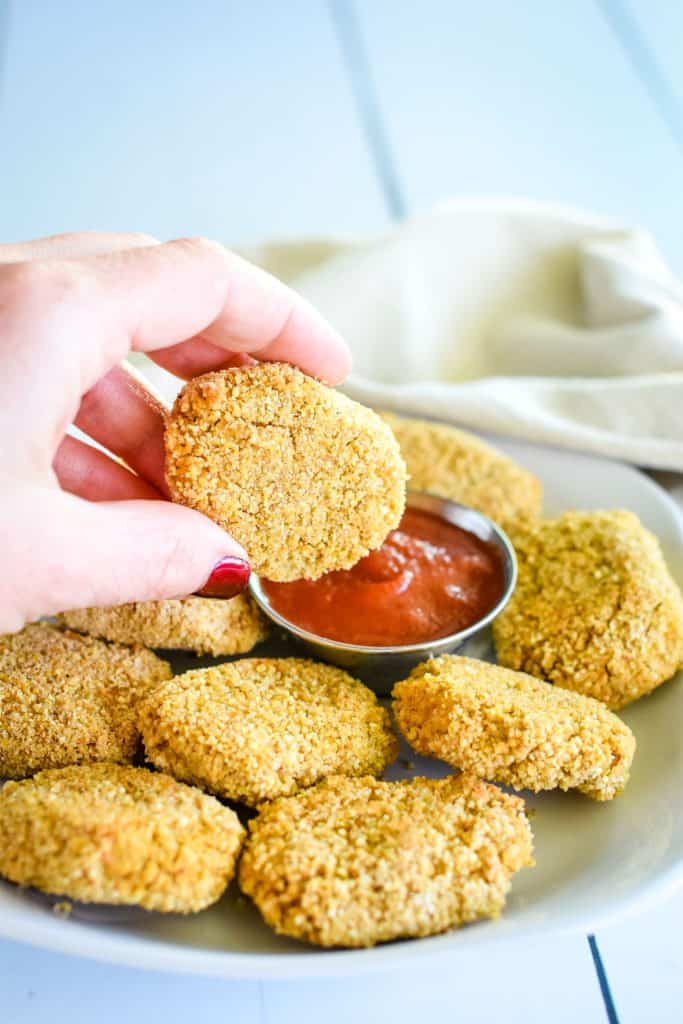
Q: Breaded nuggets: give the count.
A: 9